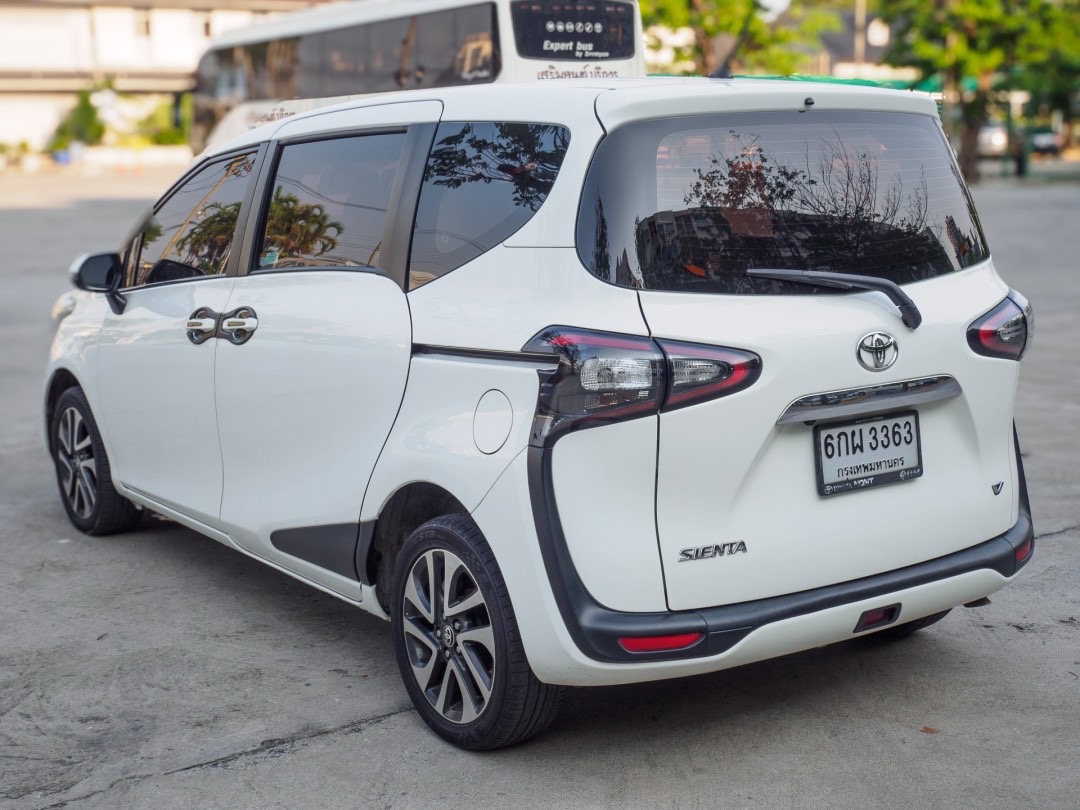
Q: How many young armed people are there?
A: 0